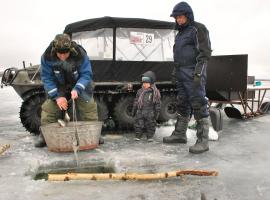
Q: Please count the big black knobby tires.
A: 4